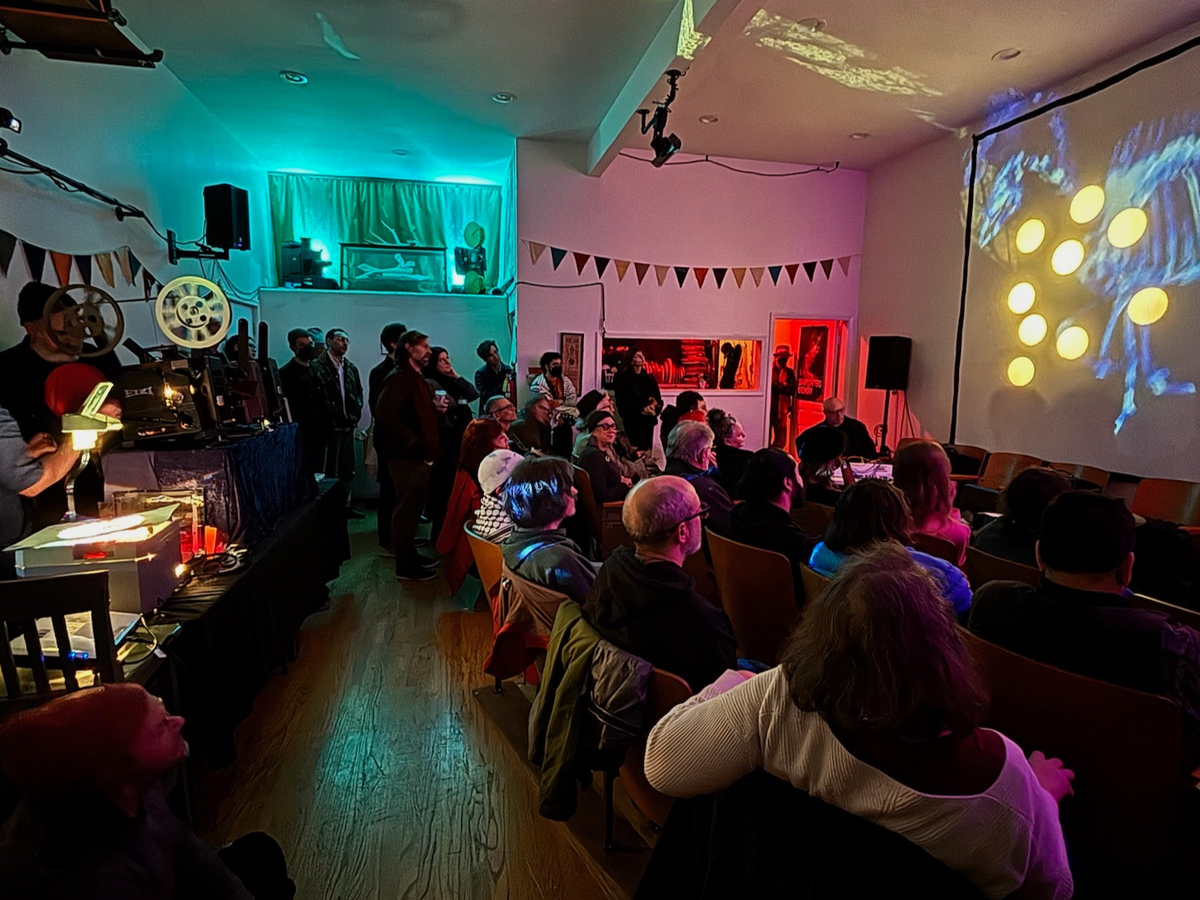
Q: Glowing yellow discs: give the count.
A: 9